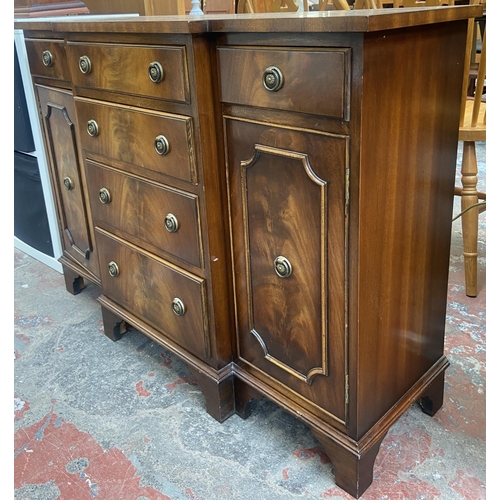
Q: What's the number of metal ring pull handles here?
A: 12